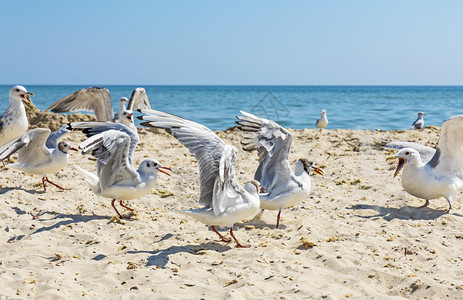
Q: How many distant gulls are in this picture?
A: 2